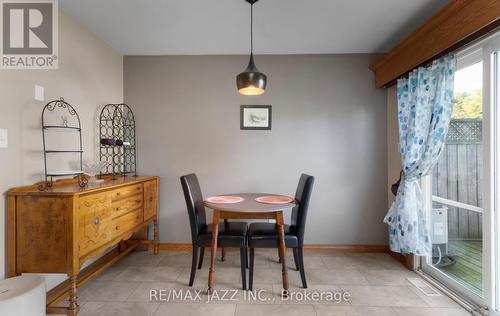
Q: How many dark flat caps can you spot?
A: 0